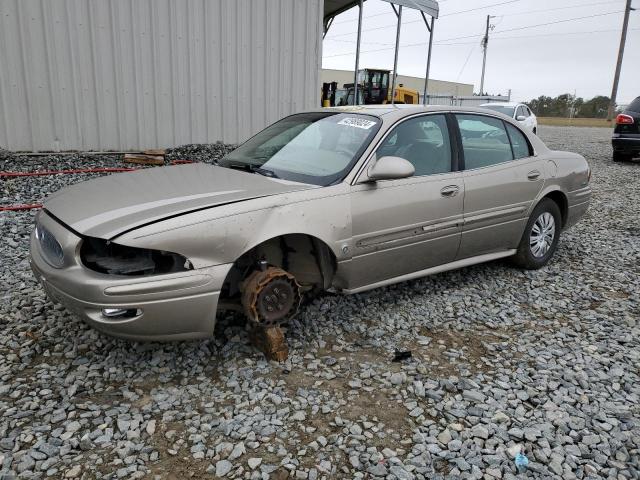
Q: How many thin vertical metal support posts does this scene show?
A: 3